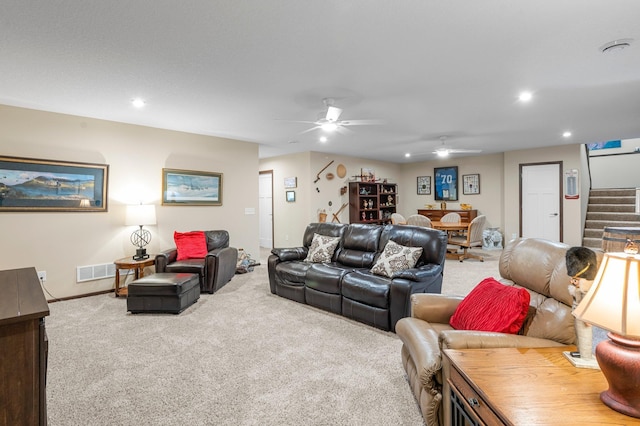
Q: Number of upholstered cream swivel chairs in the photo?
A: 4